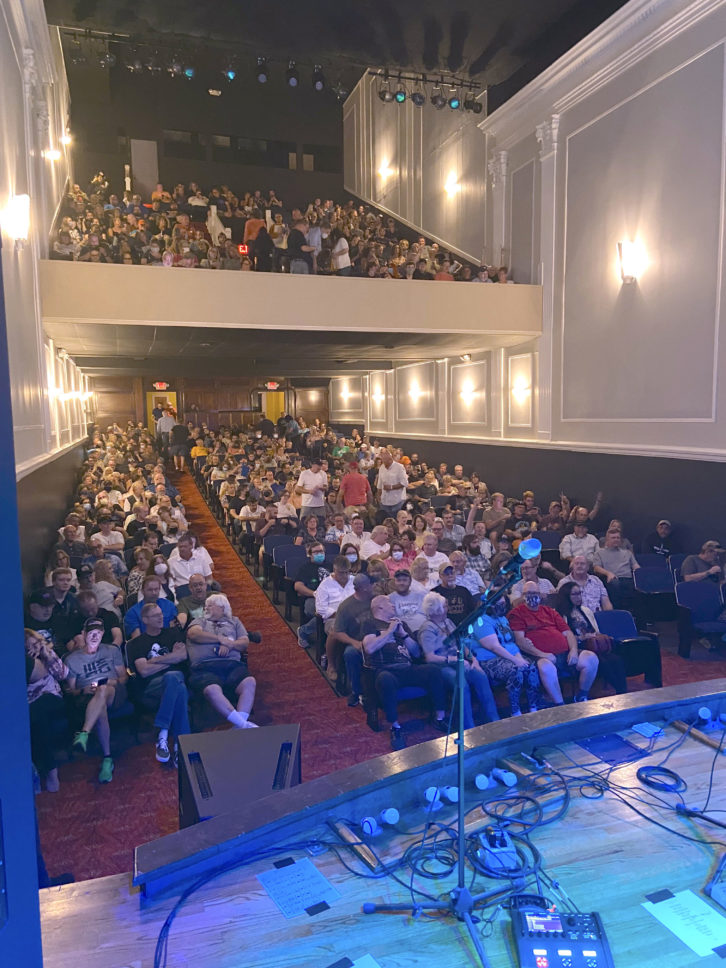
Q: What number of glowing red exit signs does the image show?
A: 3